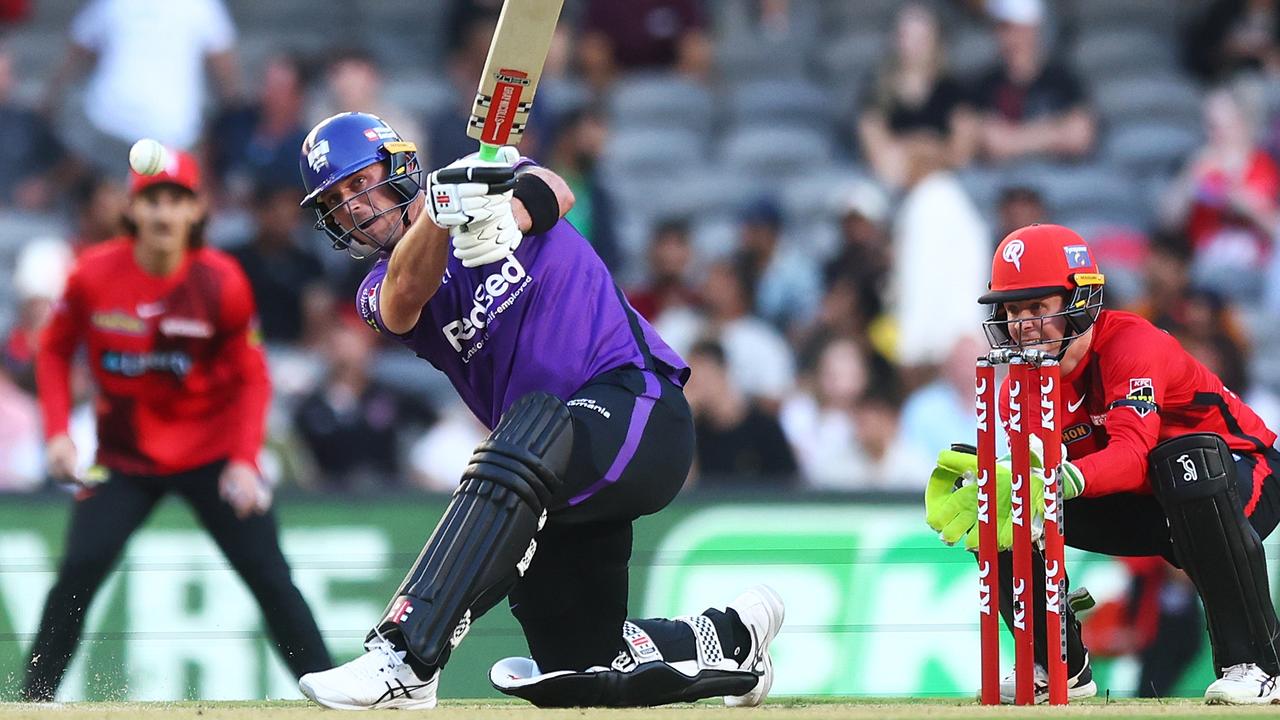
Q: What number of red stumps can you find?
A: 3